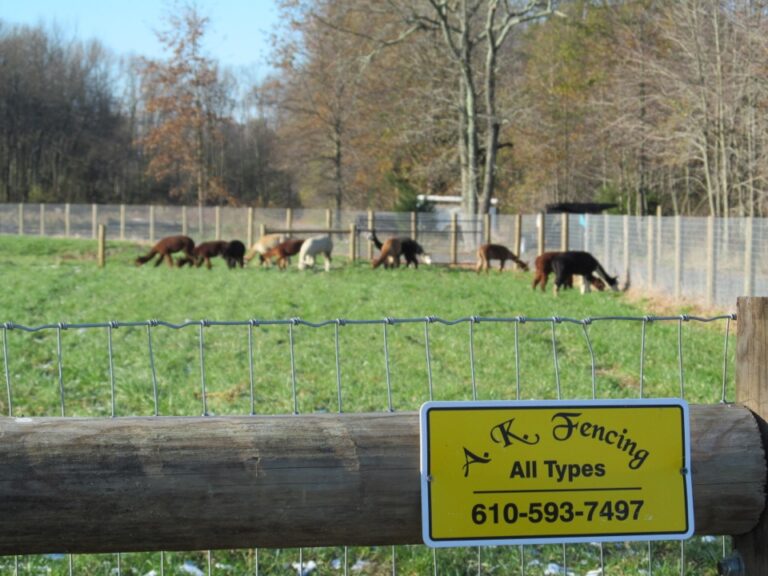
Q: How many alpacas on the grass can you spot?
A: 12